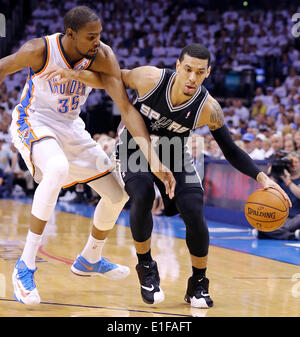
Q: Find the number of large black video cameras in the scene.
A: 1